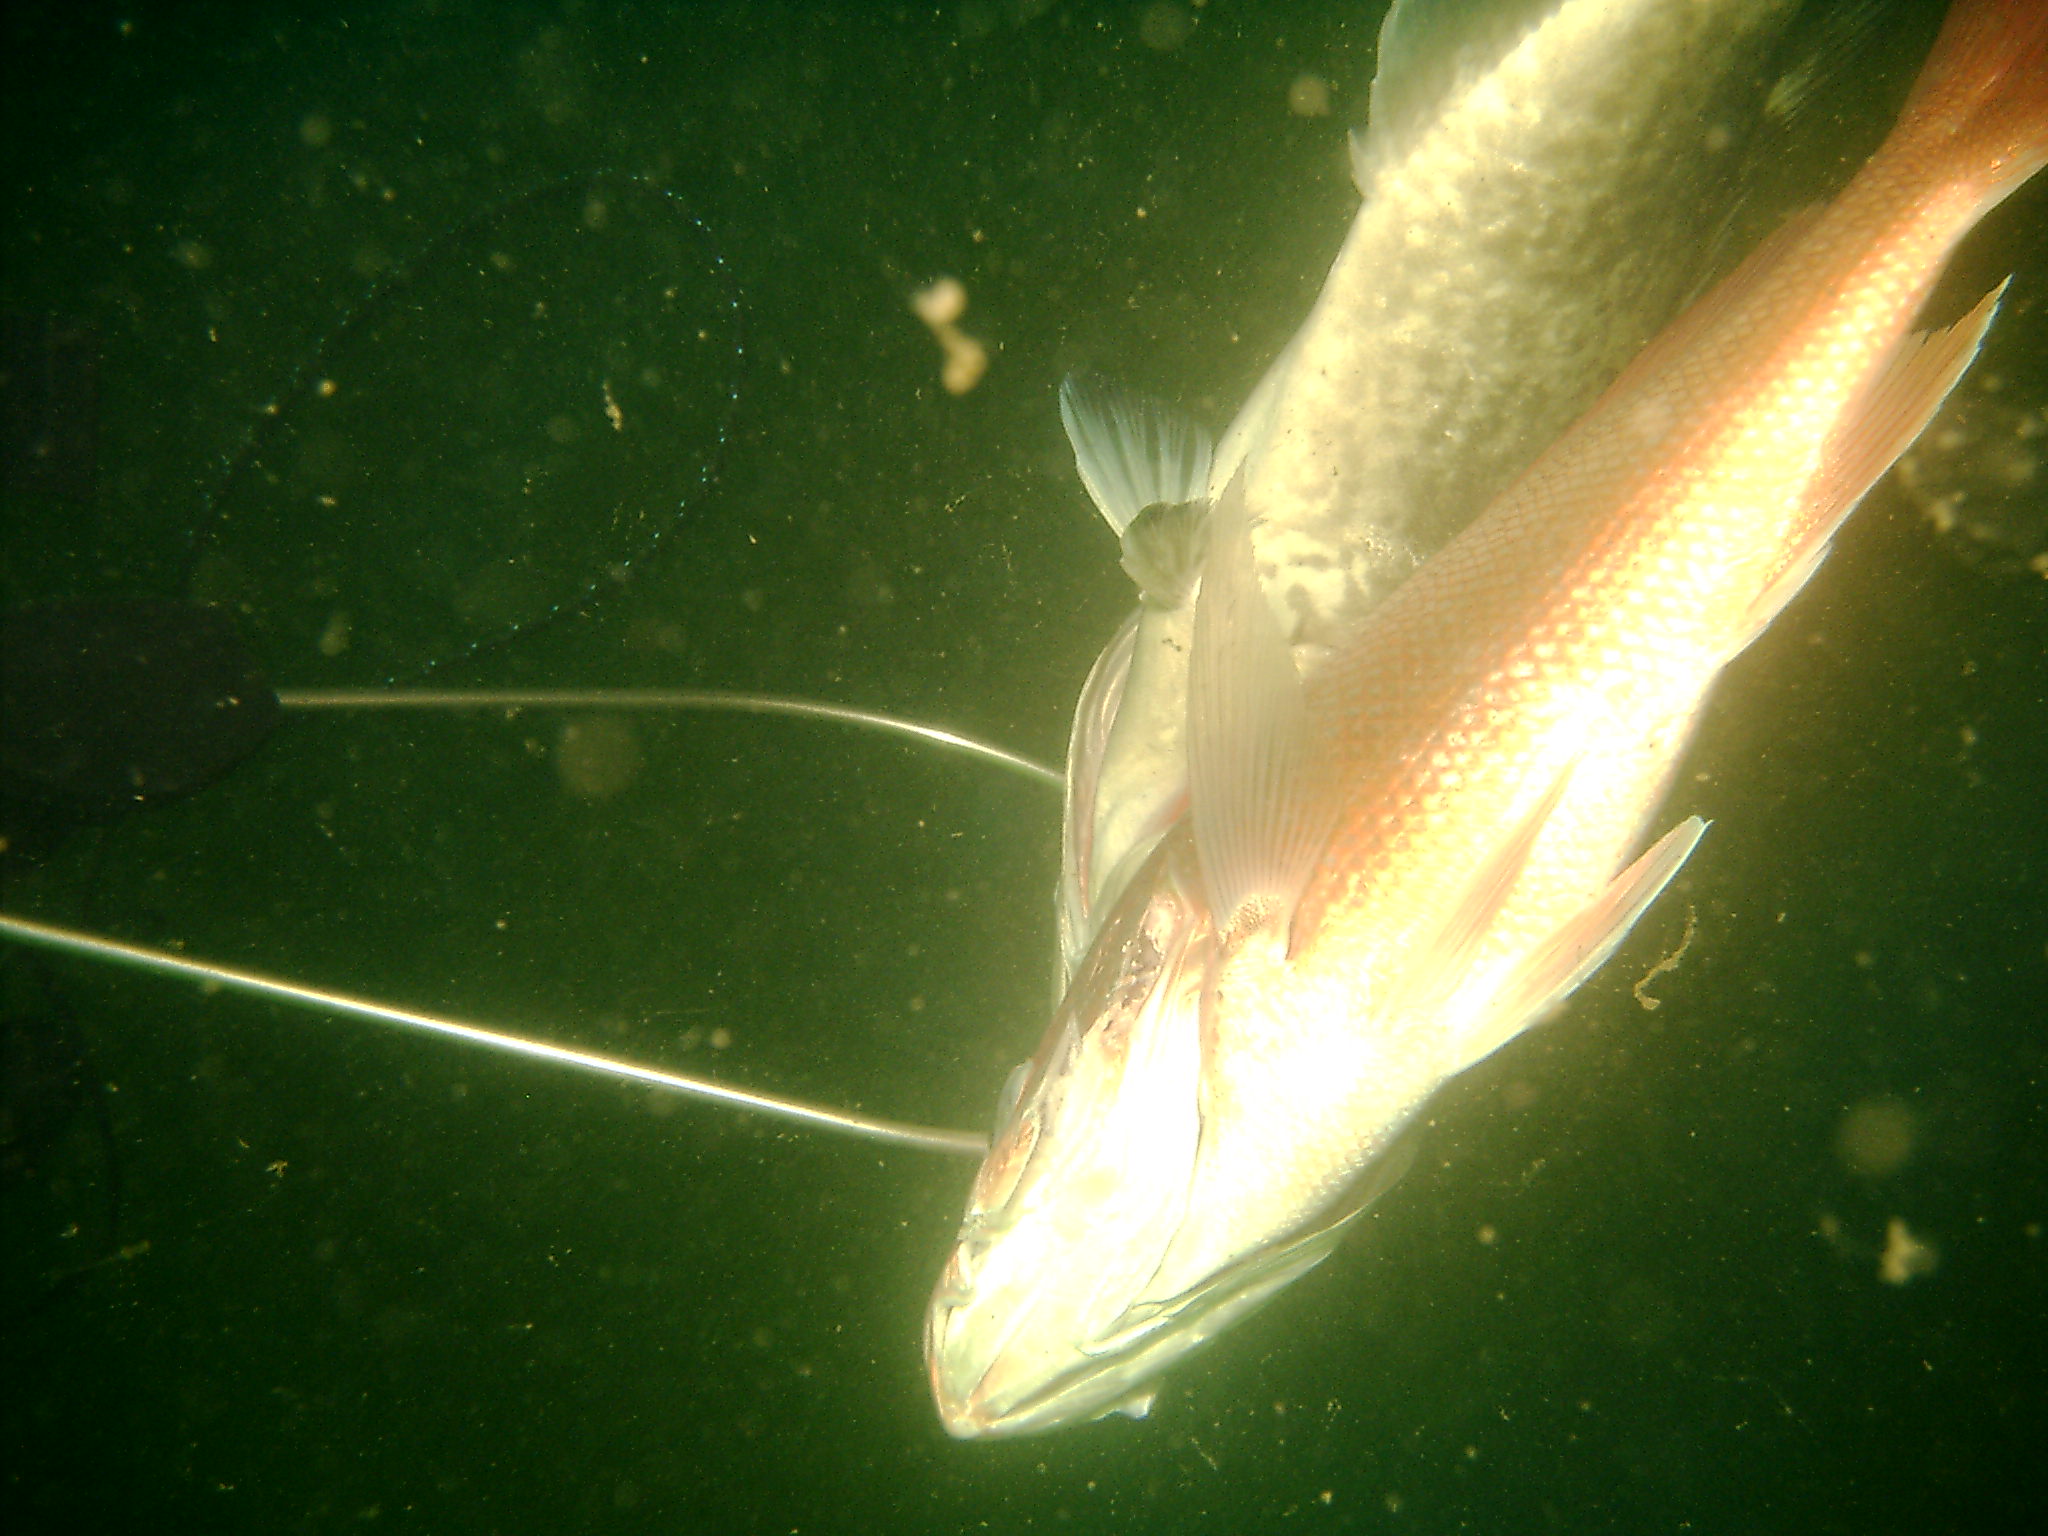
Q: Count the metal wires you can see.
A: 2